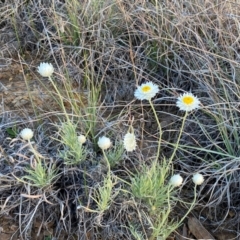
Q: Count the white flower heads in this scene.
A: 9